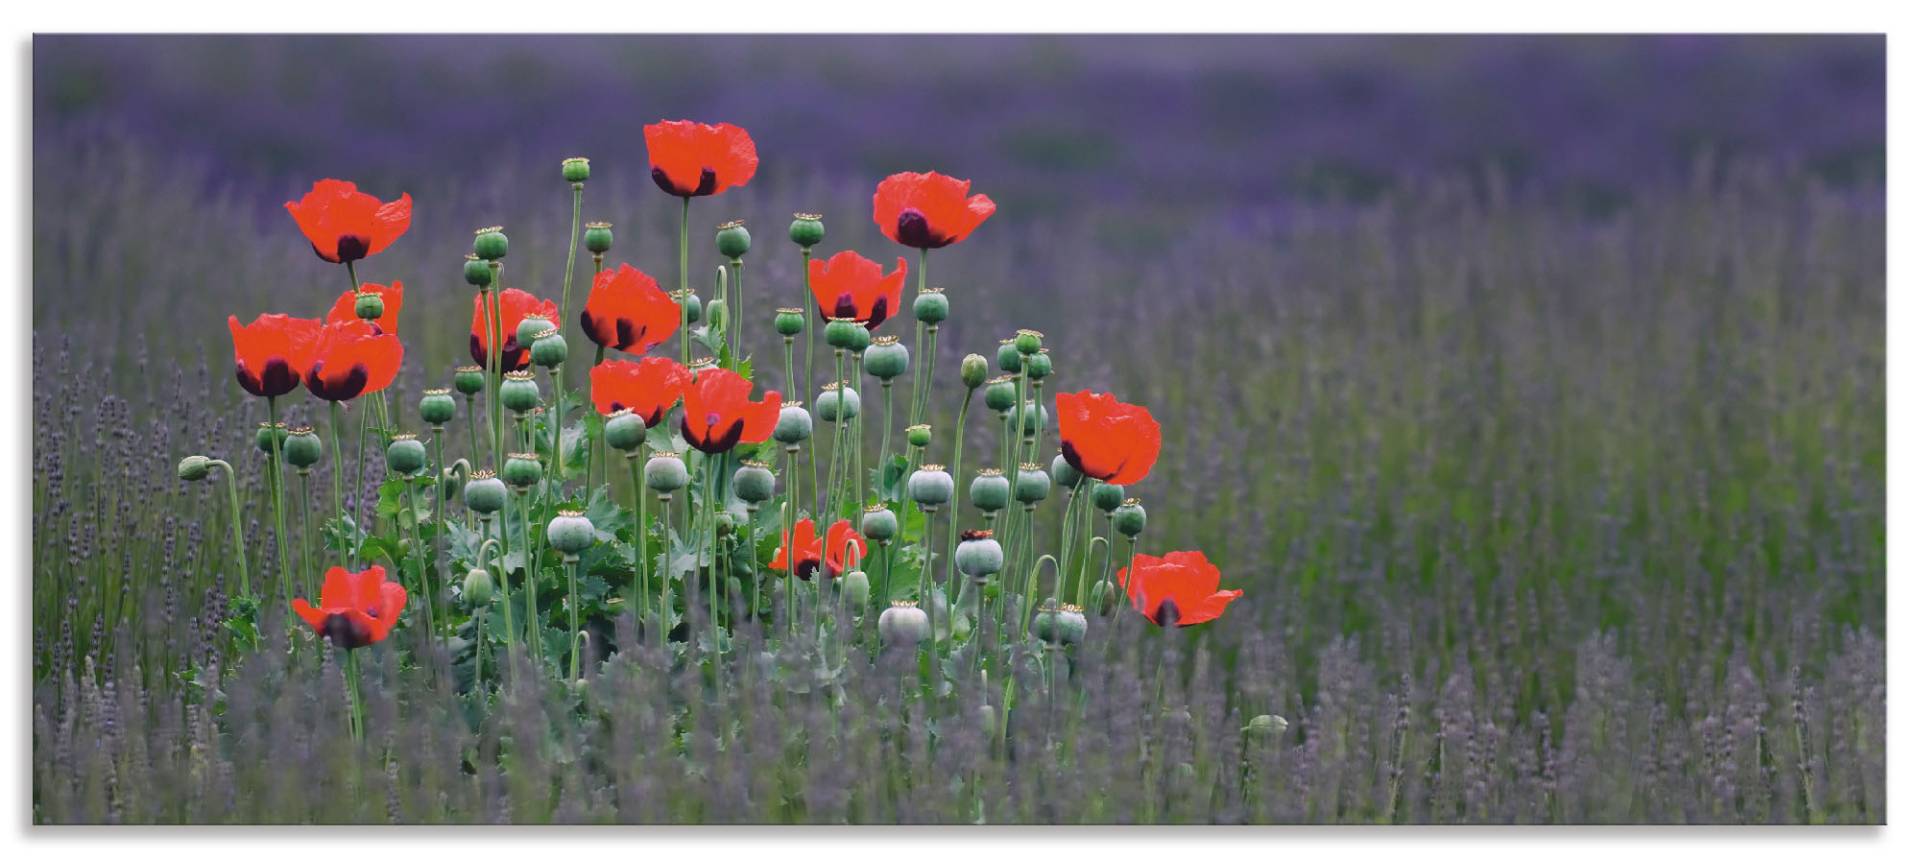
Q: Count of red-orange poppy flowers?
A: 15